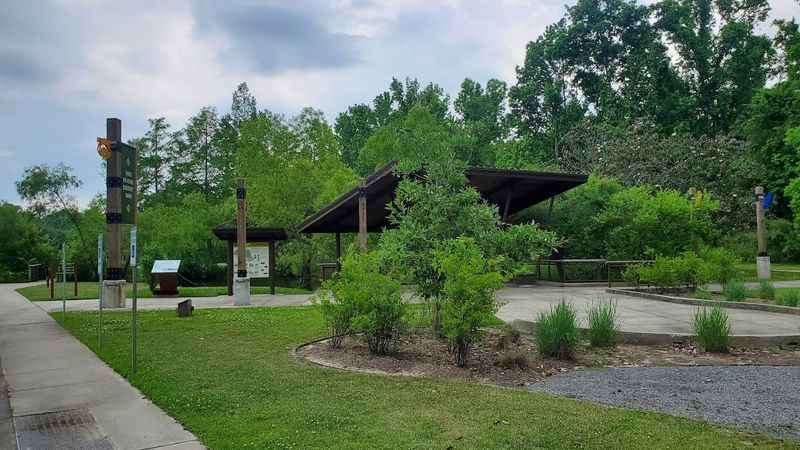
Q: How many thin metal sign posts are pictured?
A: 3